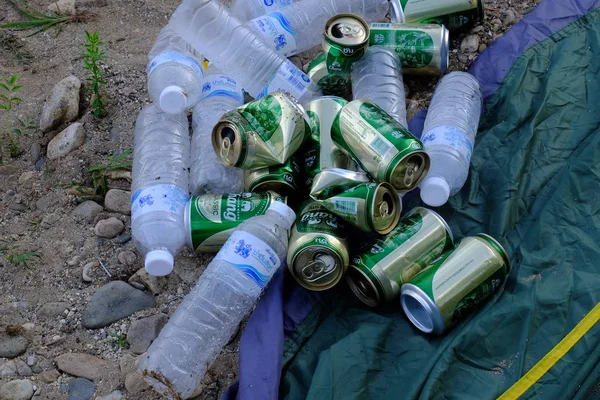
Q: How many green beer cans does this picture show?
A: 12